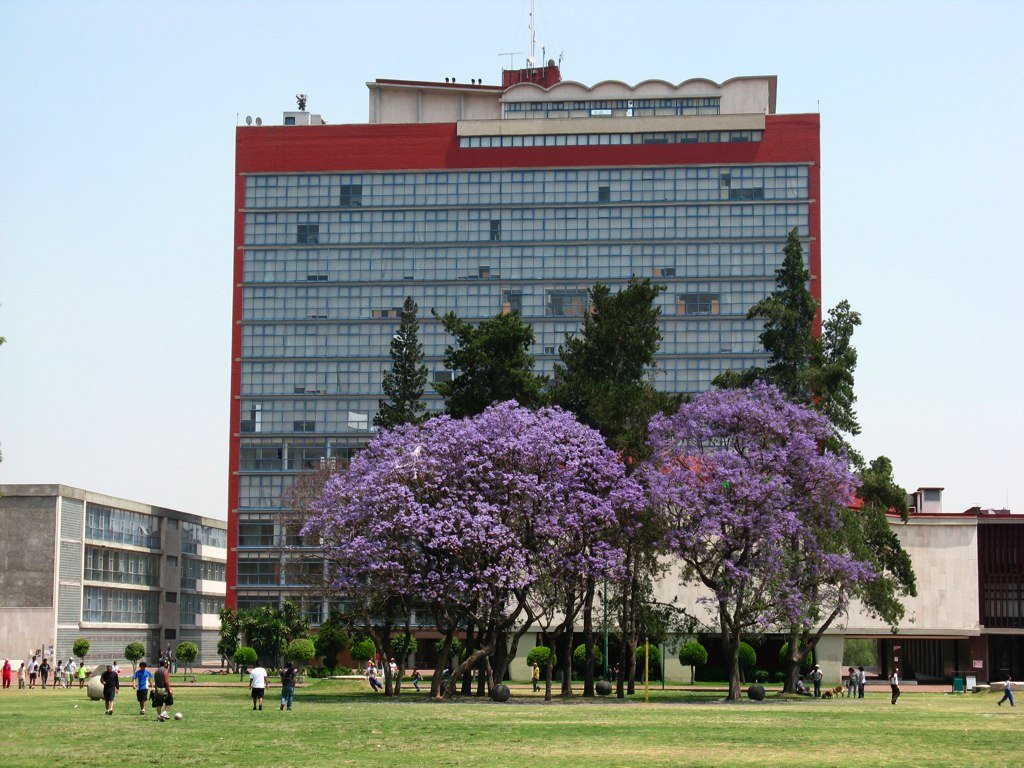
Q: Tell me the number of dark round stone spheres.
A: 3